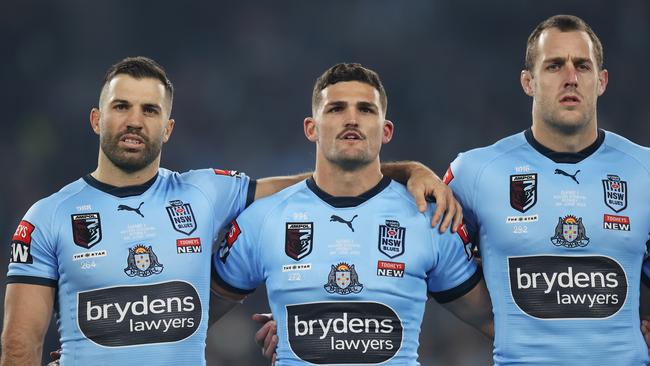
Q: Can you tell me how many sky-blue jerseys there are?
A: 3